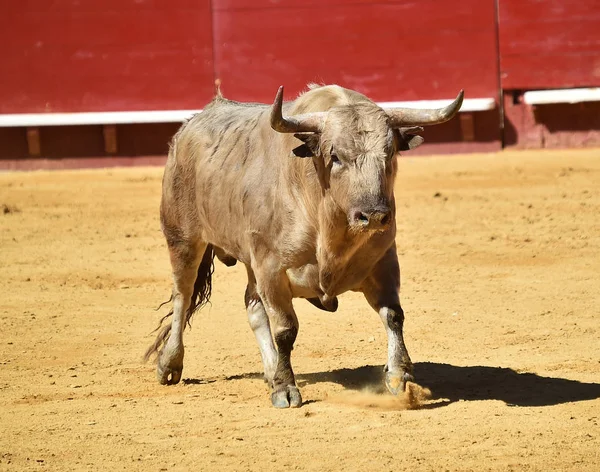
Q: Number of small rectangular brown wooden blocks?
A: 3